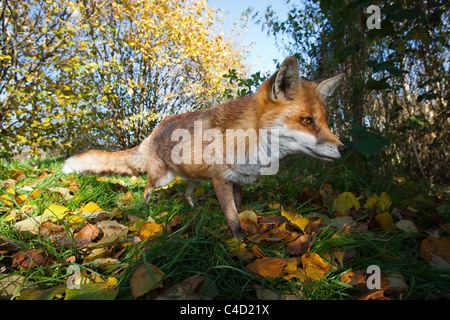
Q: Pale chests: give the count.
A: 1